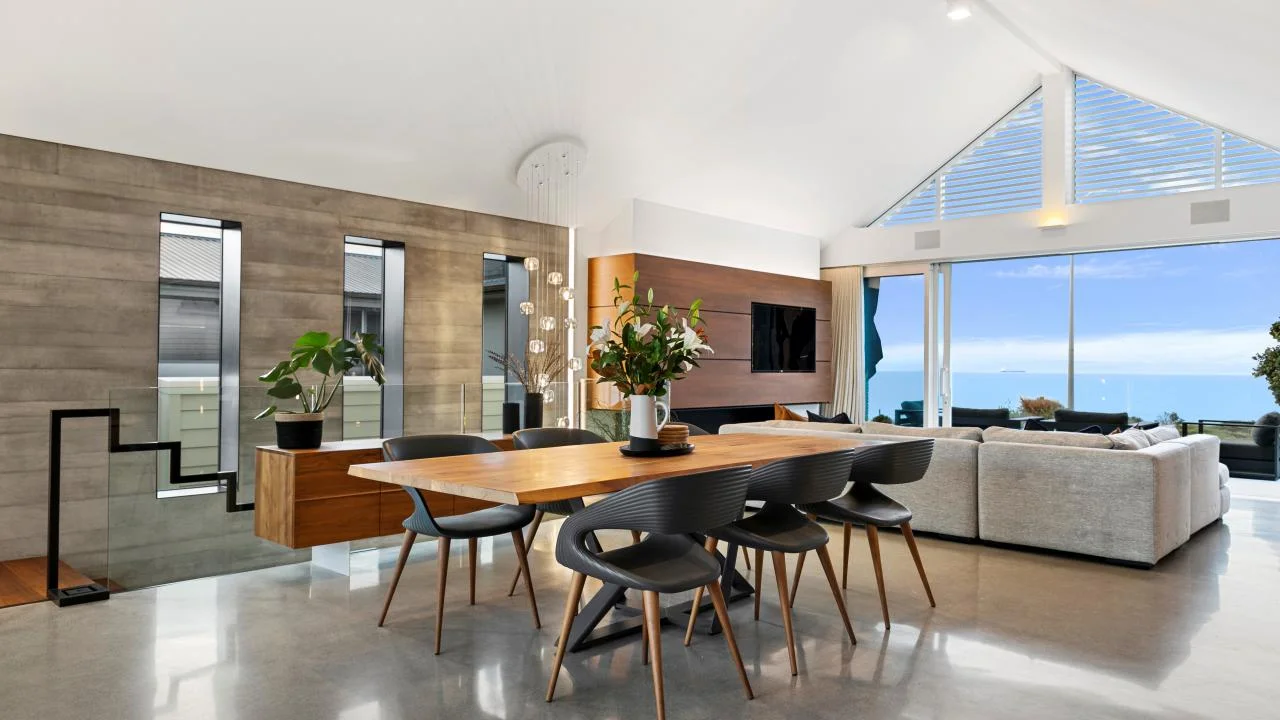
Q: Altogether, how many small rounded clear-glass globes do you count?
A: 11